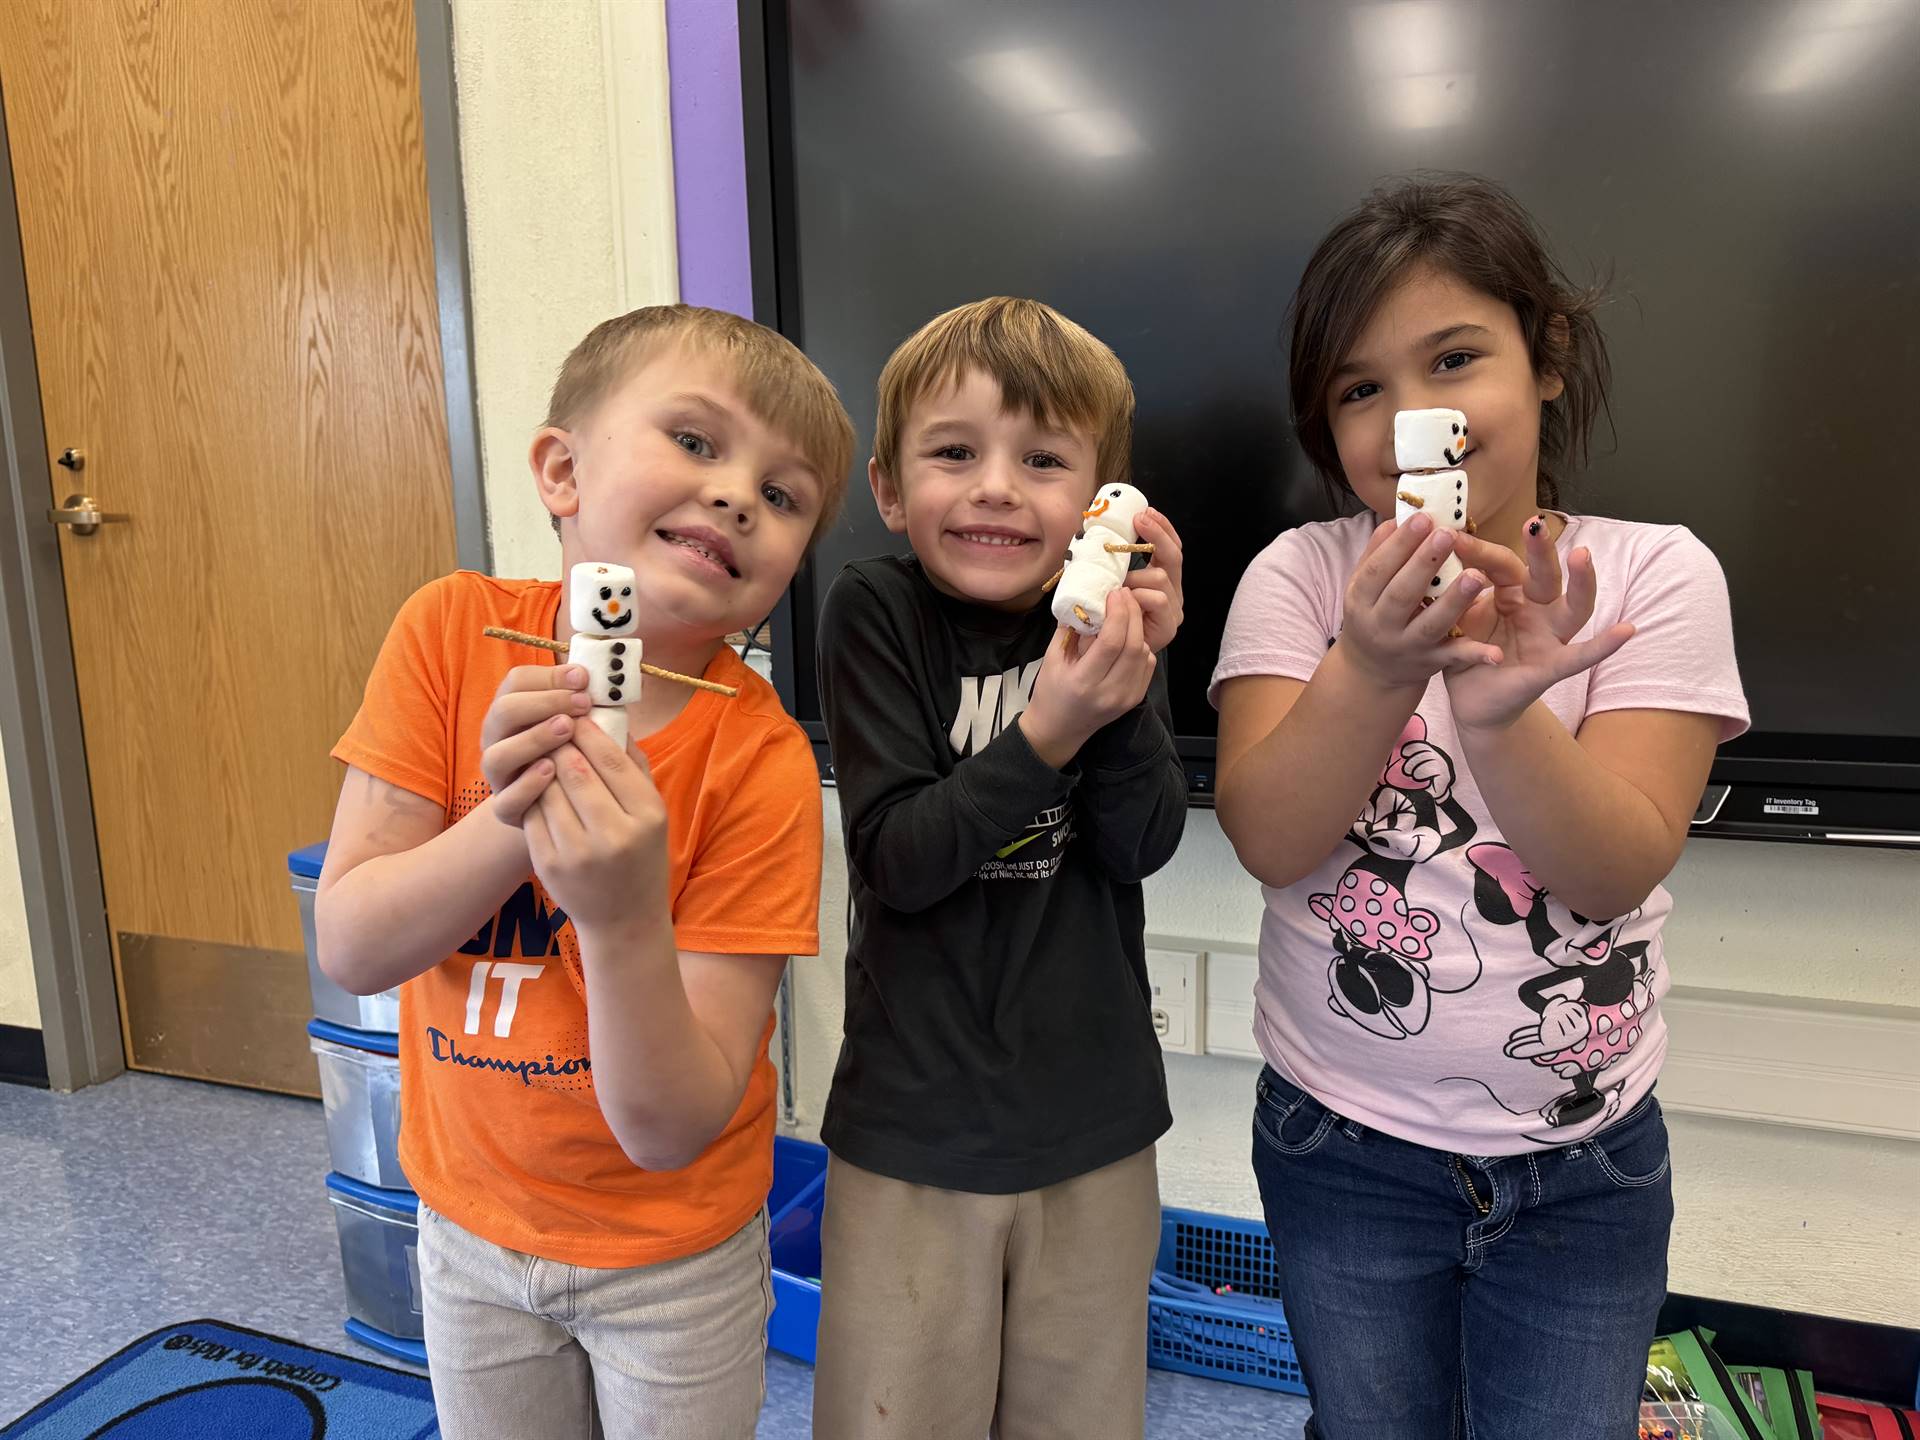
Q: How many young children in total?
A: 3